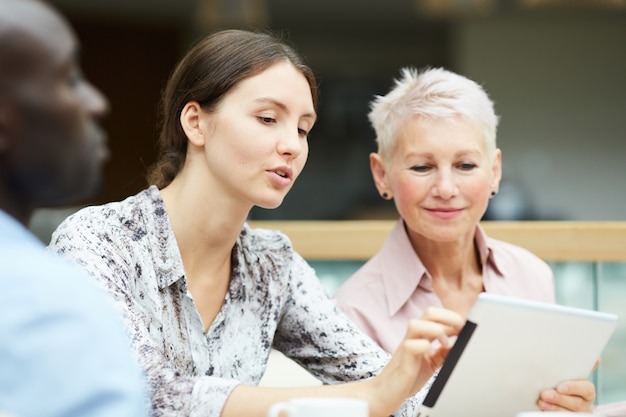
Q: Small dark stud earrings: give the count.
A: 2